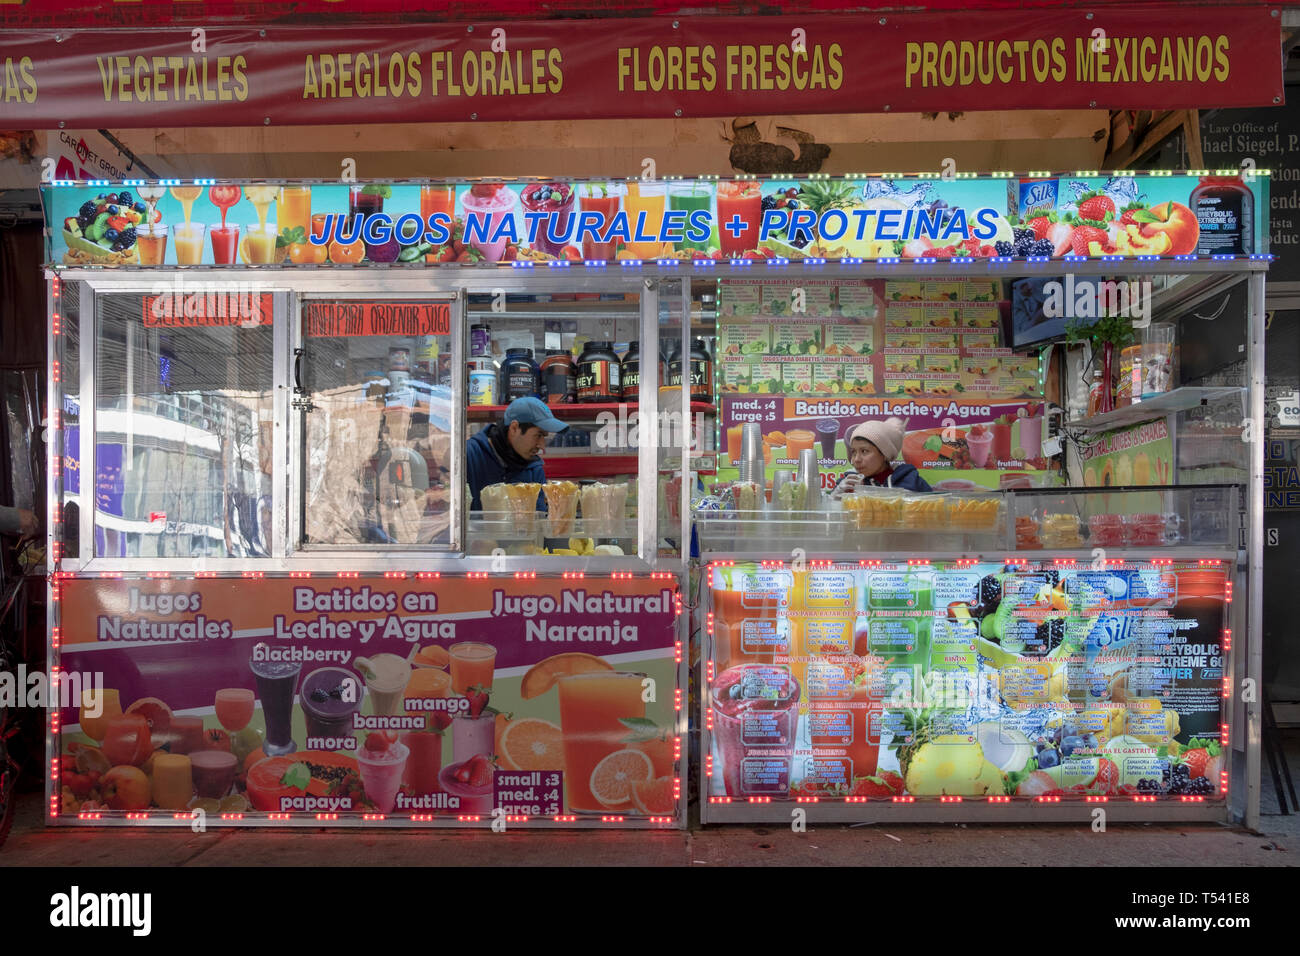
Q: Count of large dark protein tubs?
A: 5